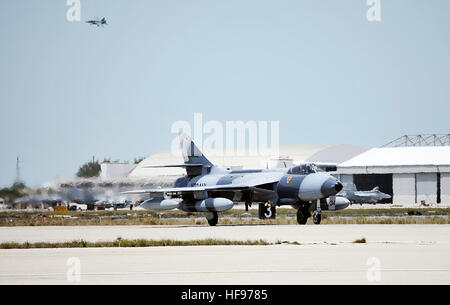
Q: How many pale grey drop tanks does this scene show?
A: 3